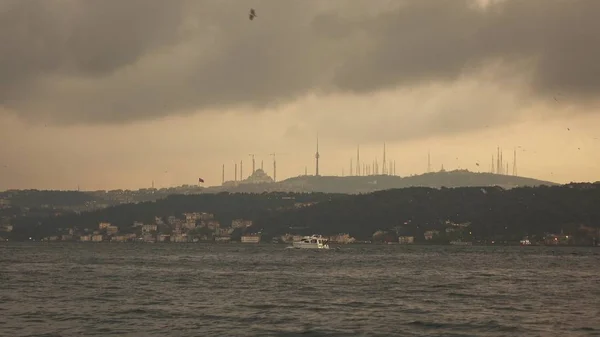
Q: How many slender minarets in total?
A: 6